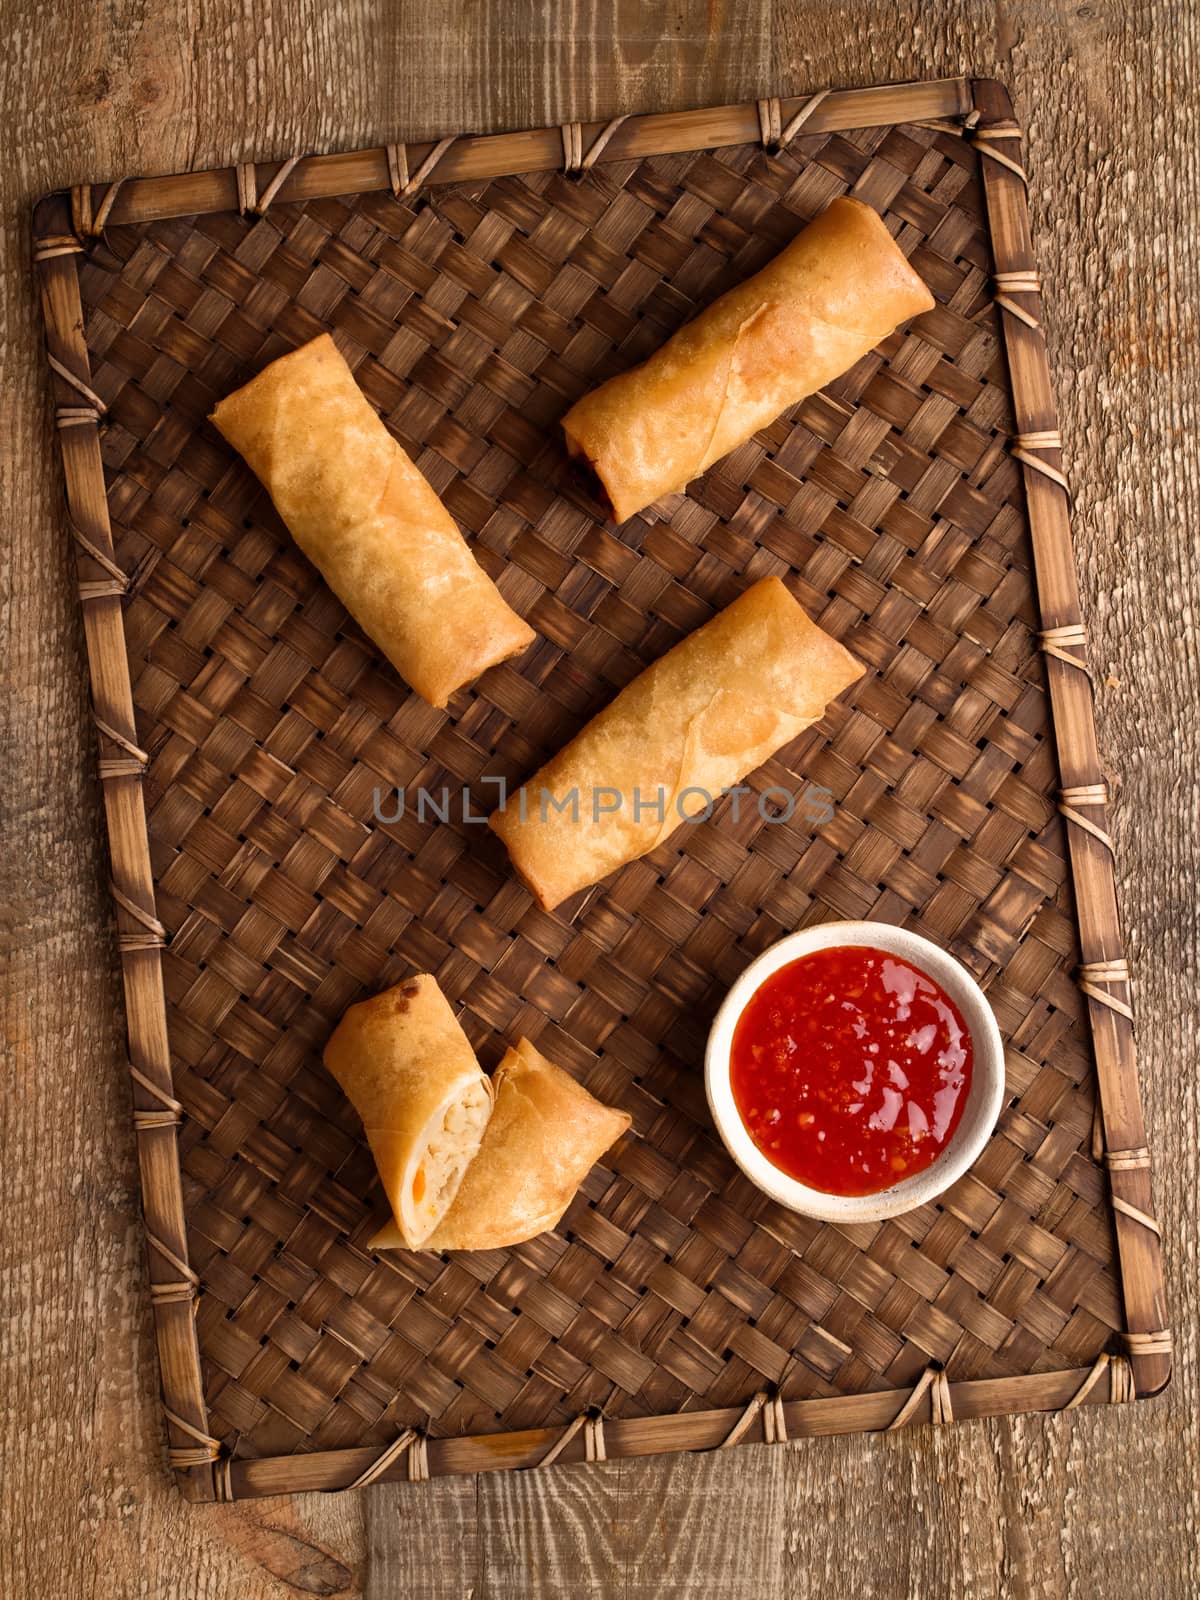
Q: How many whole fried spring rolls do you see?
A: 3